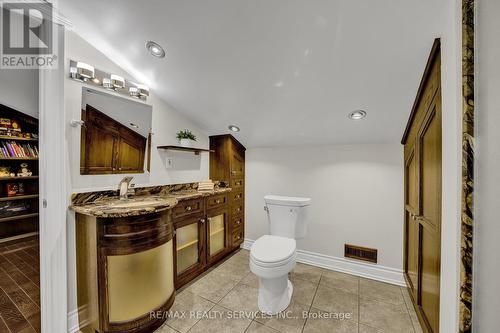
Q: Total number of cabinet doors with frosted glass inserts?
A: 3